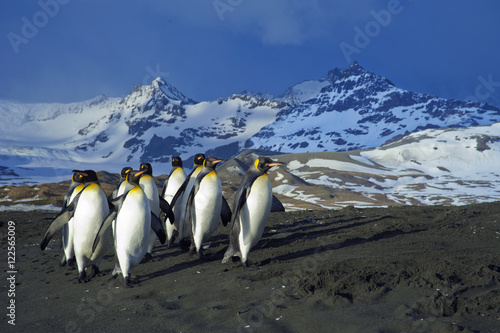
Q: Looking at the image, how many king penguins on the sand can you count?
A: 9